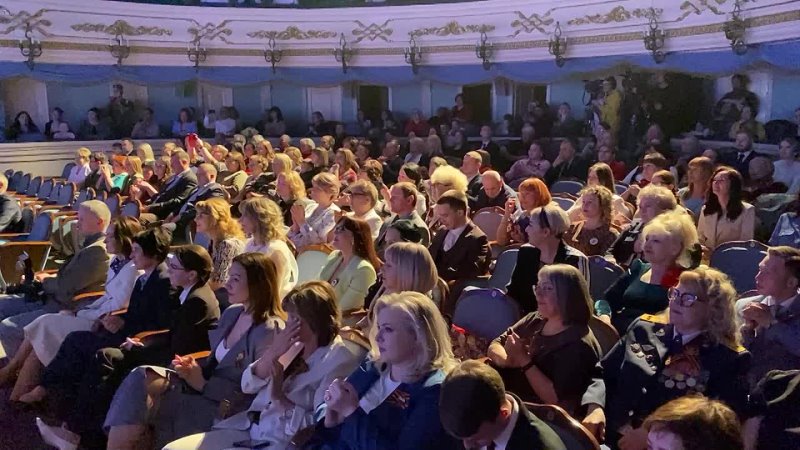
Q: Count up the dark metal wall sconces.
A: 10